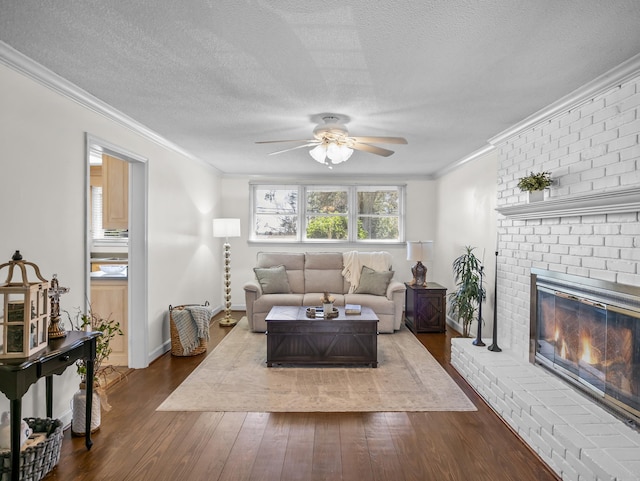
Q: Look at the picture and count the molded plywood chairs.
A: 0